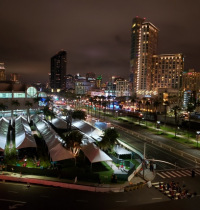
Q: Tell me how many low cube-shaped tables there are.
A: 0